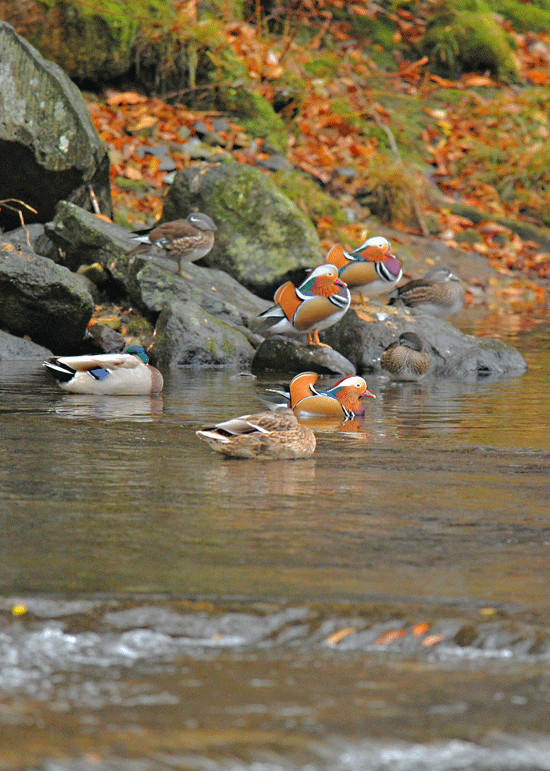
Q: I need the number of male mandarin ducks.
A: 3